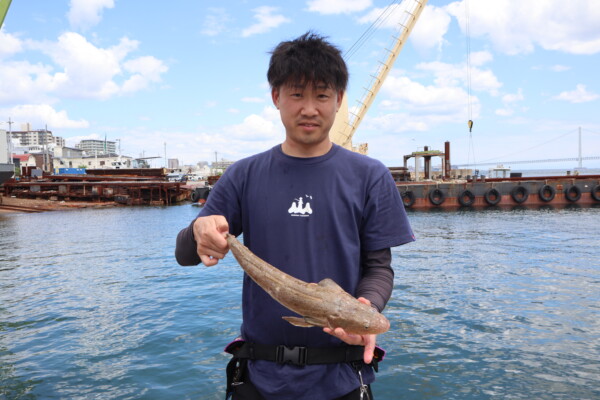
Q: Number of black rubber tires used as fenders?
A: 8